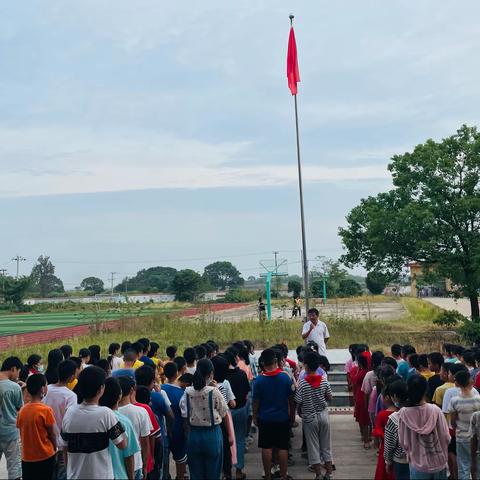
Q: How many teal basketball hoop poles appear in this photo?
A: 2